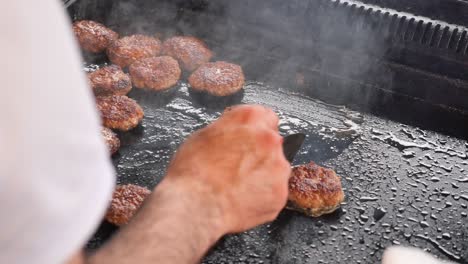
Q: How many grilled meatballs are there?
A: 10